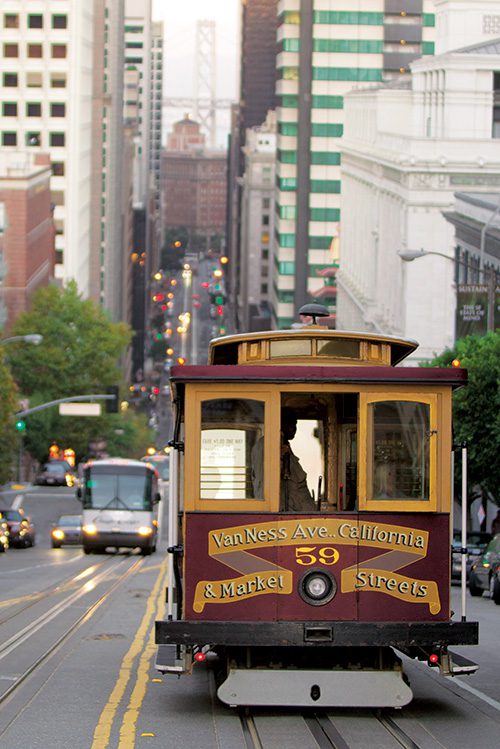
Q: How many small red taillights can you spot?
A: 2